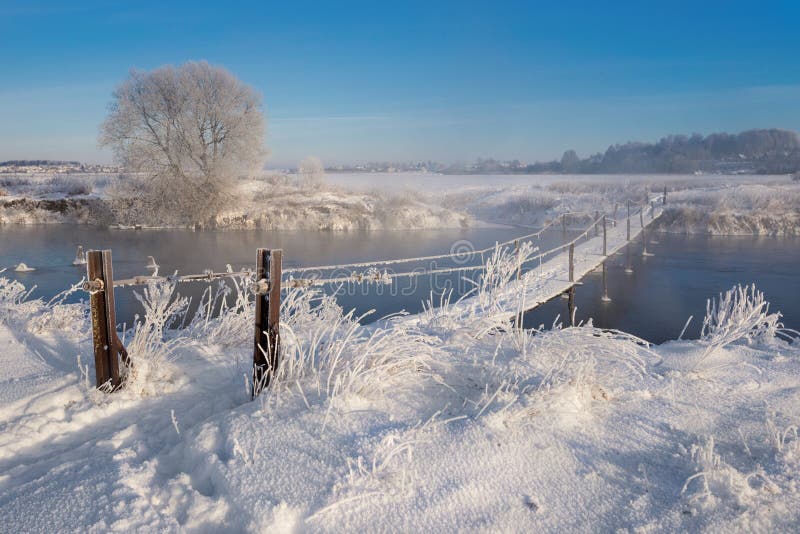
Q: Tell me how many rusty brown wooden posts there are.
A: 2